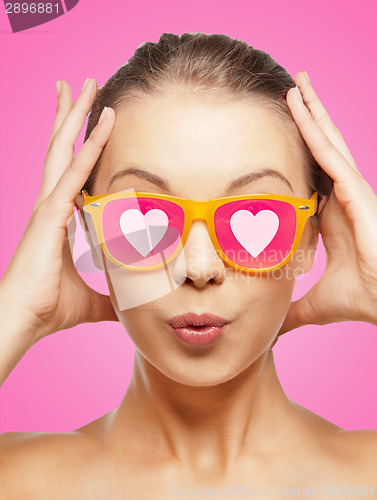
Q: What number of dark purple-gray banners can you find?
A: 1